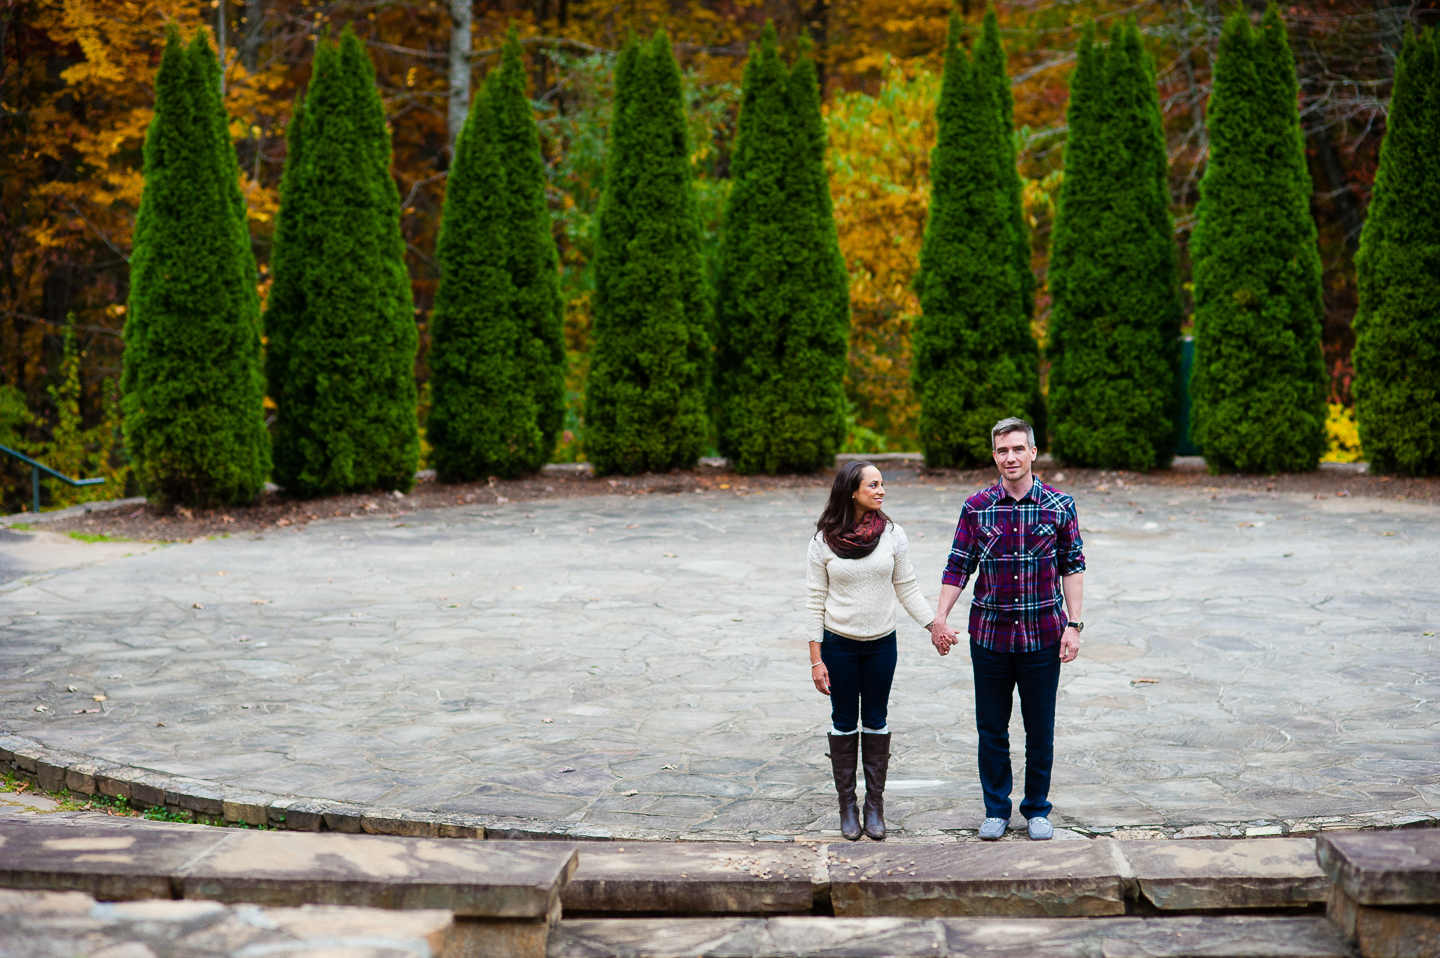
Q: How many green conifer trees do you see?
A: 9